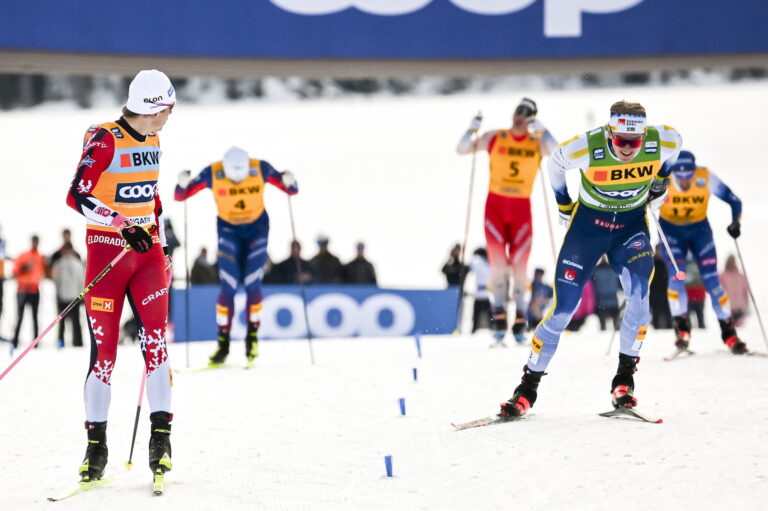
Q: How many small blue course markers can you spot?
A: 4